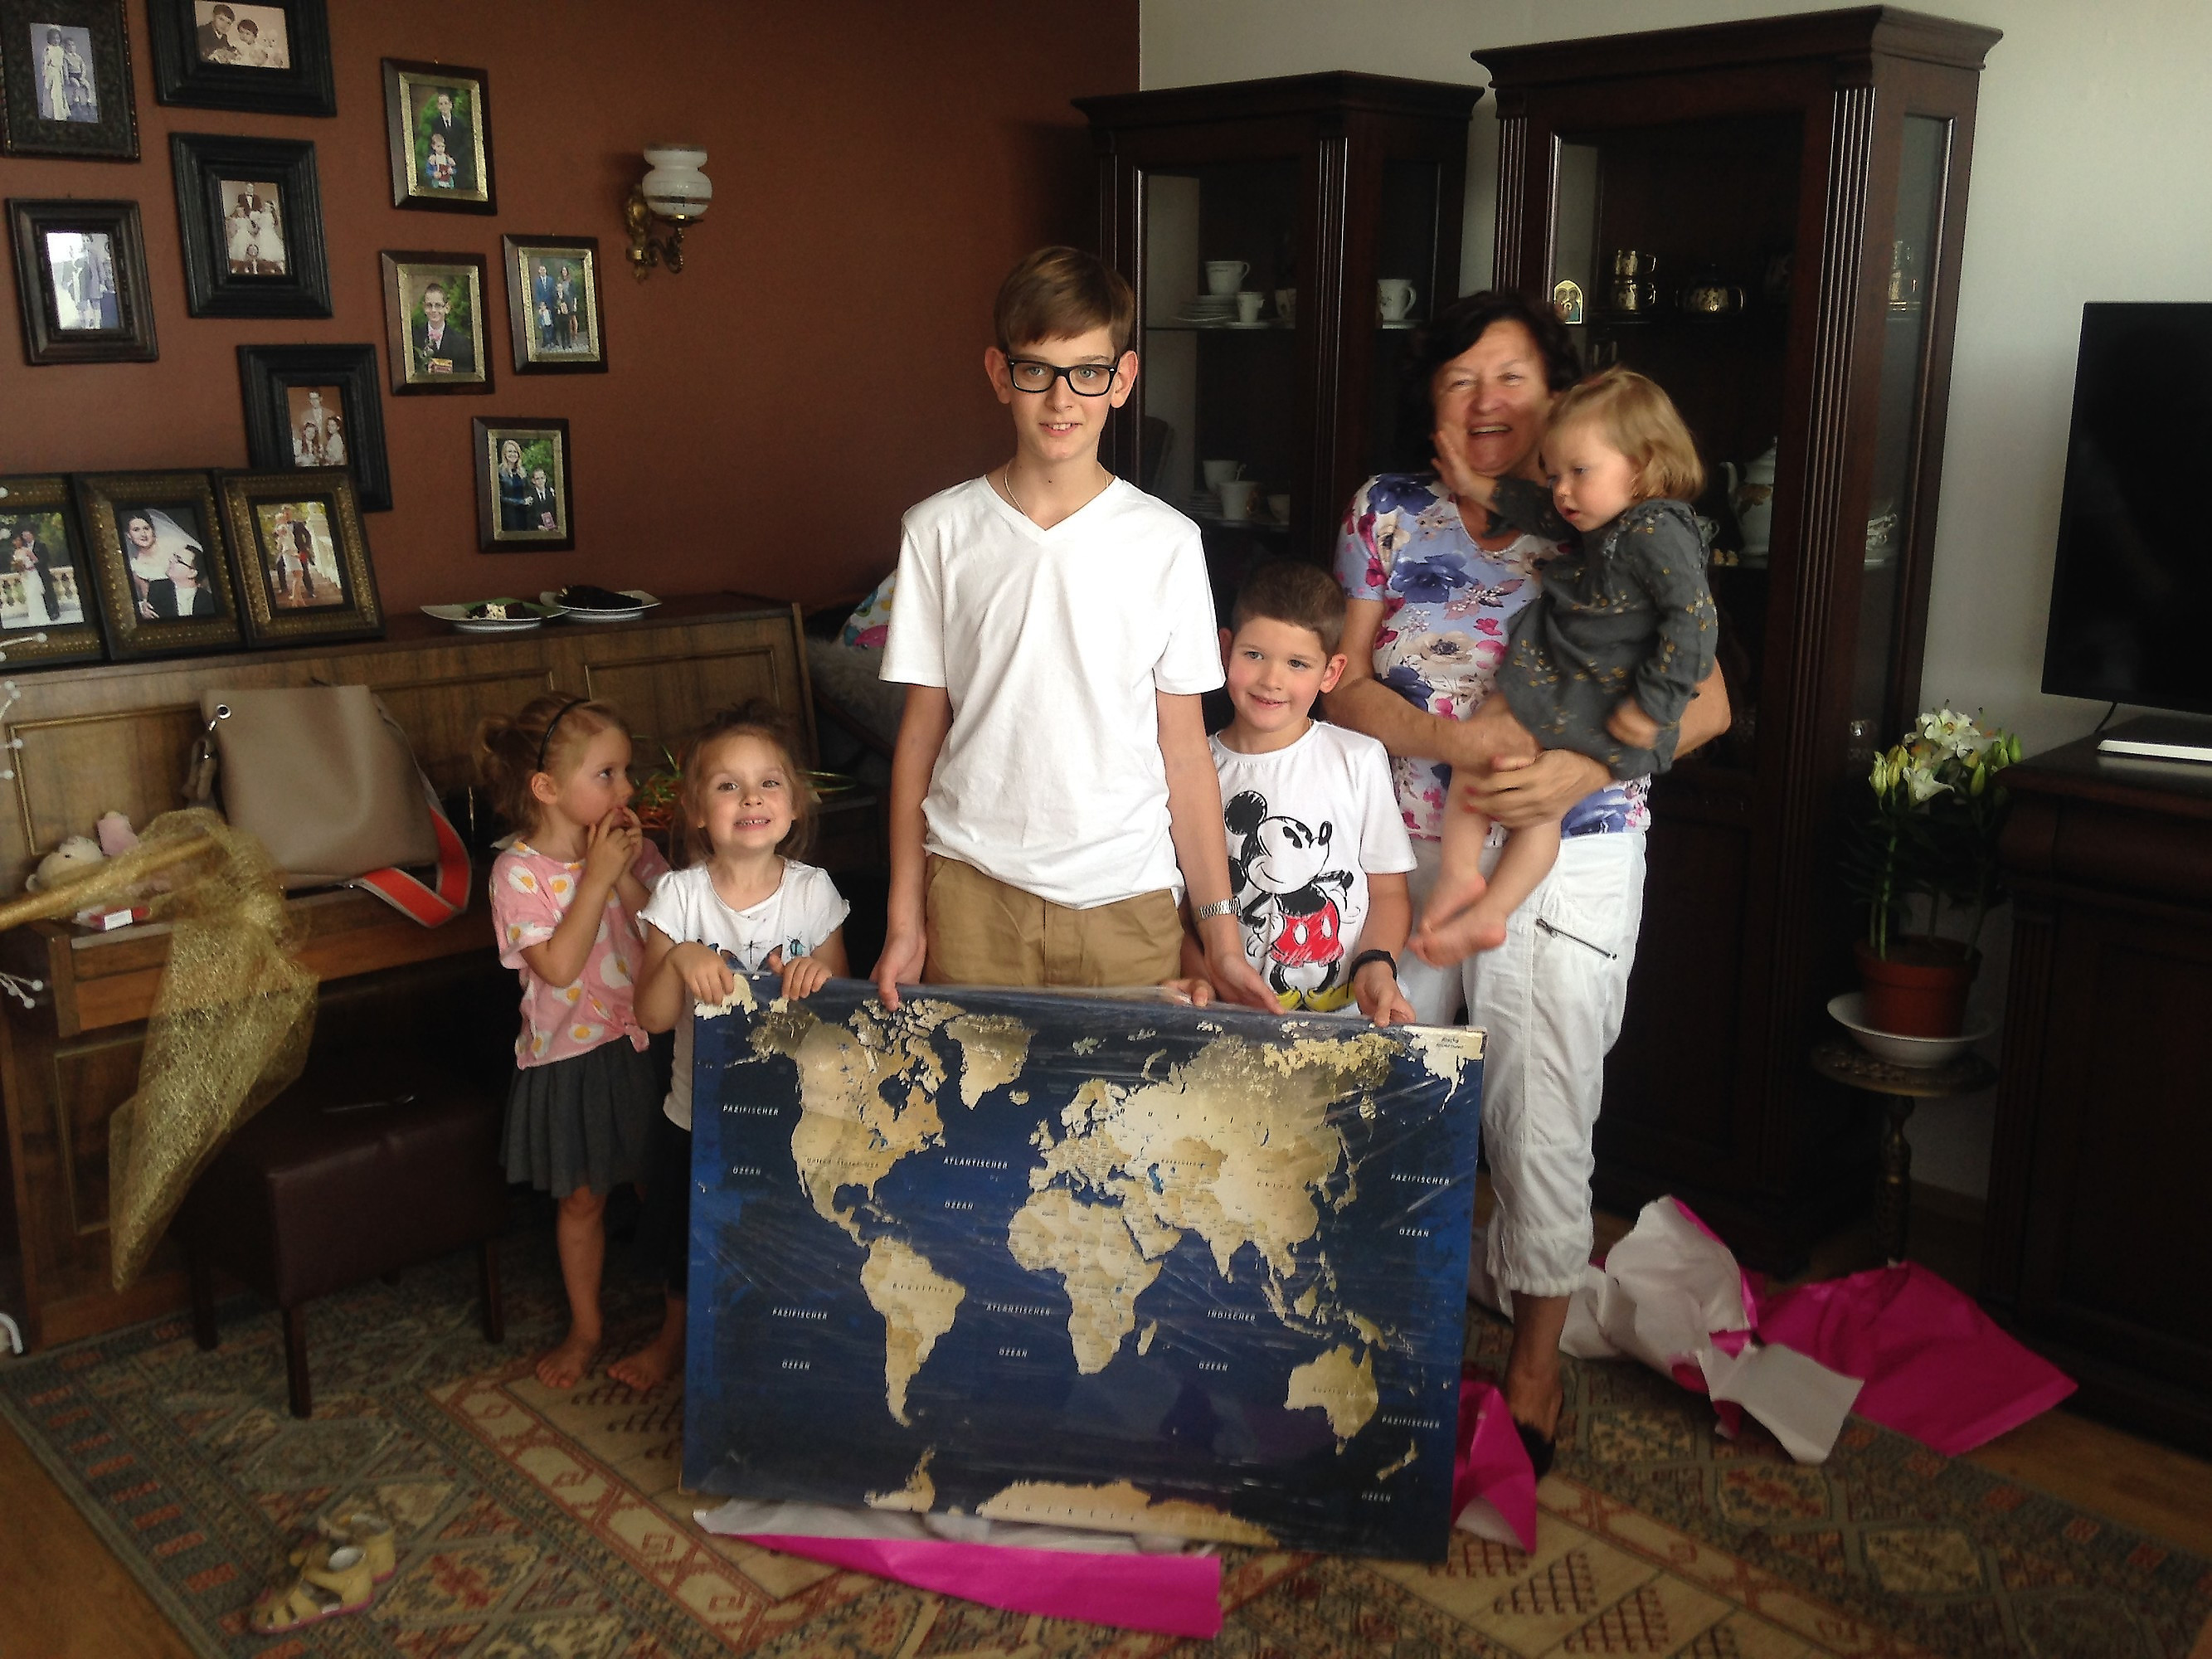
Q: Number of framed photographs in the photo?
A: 12